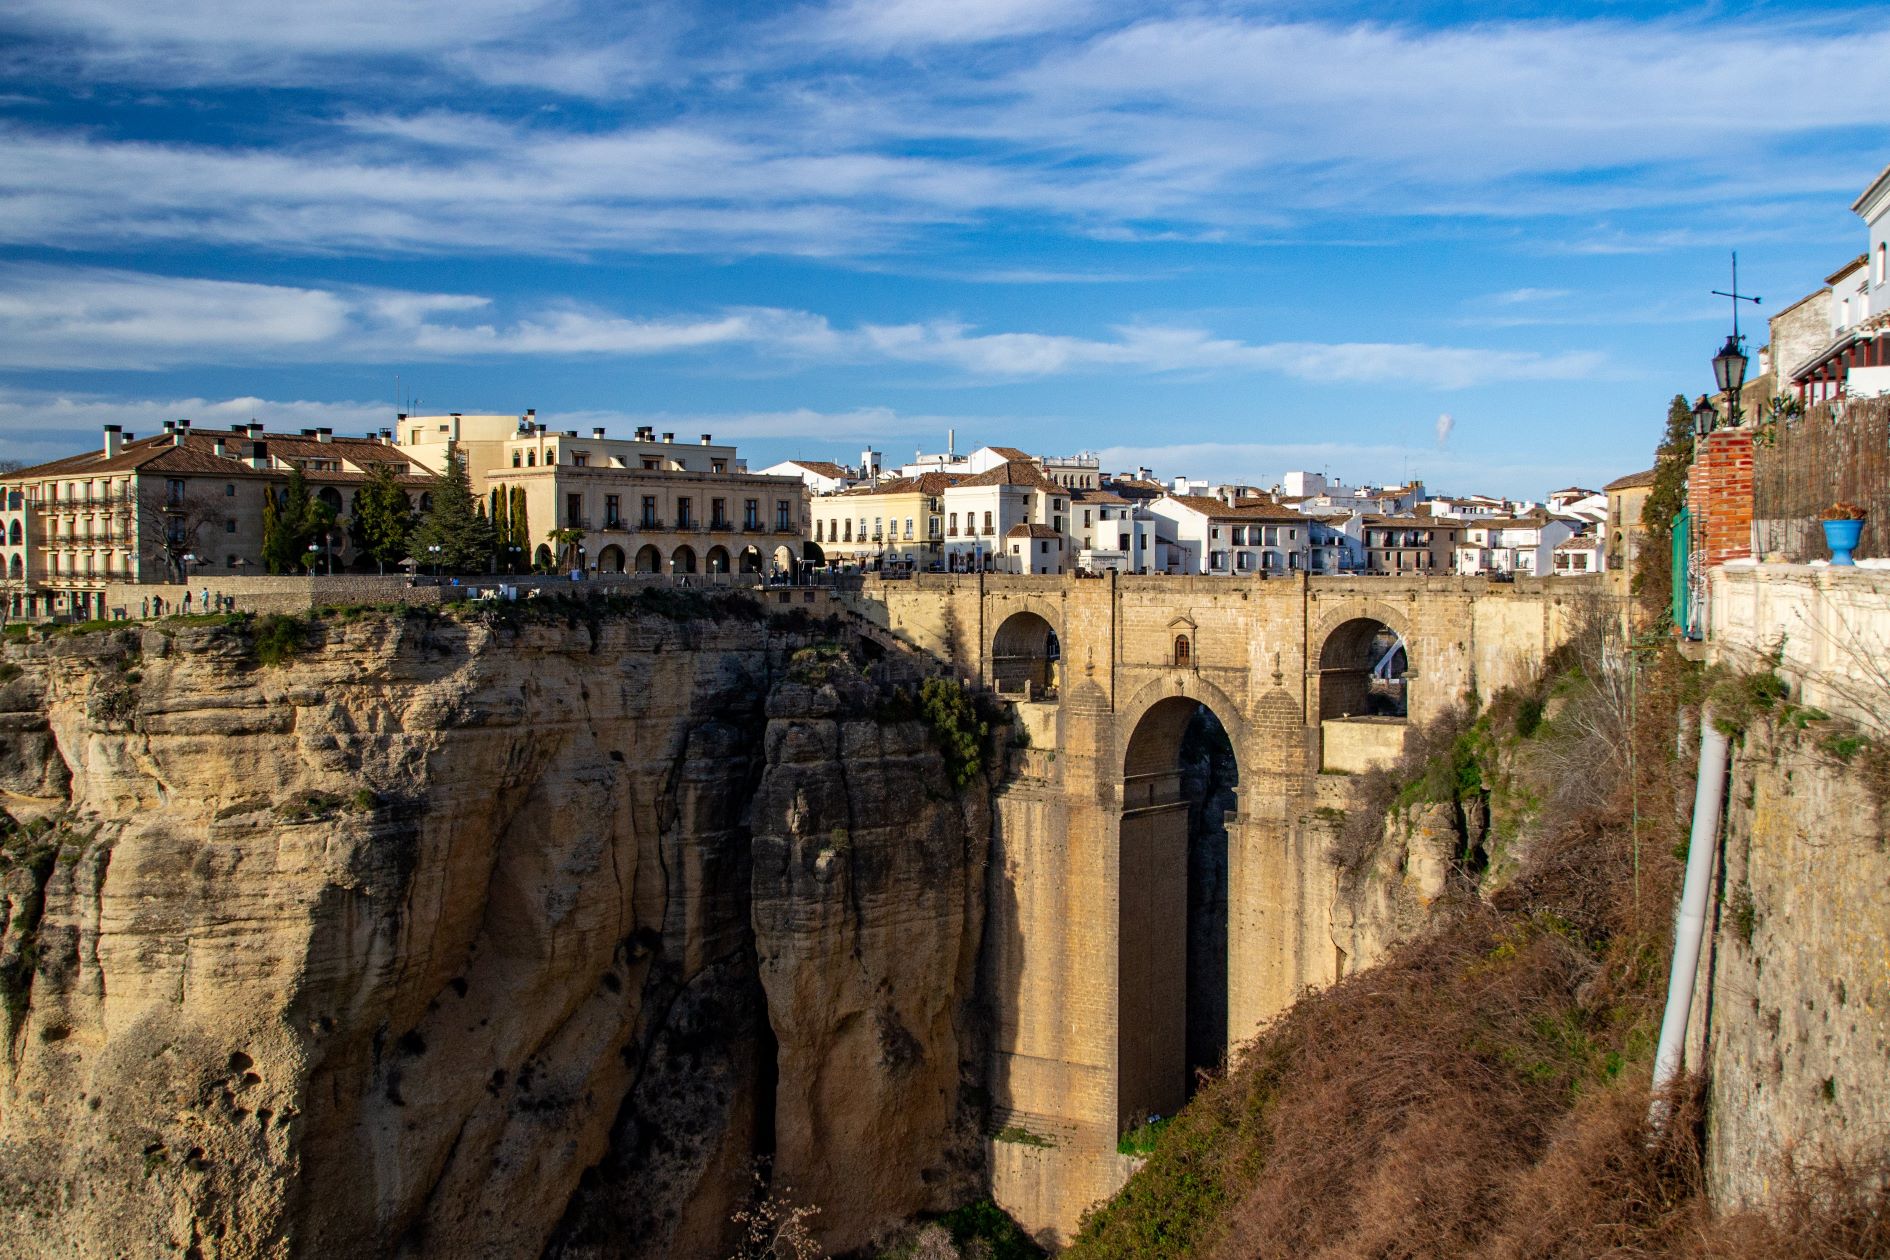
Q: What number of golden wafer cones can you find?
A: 0